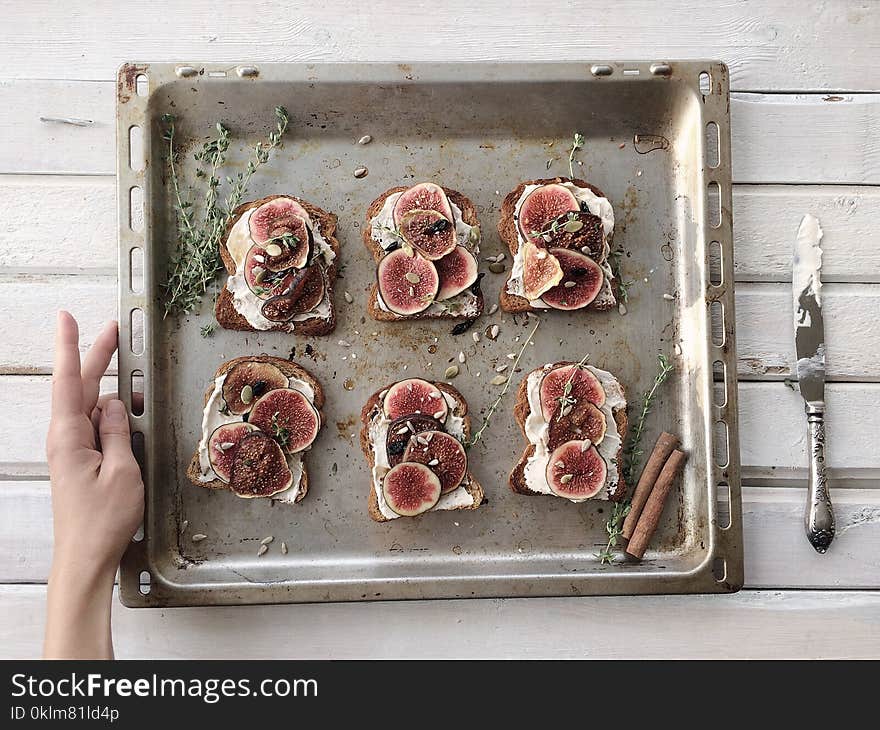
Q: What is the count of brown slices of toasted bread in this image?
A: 6